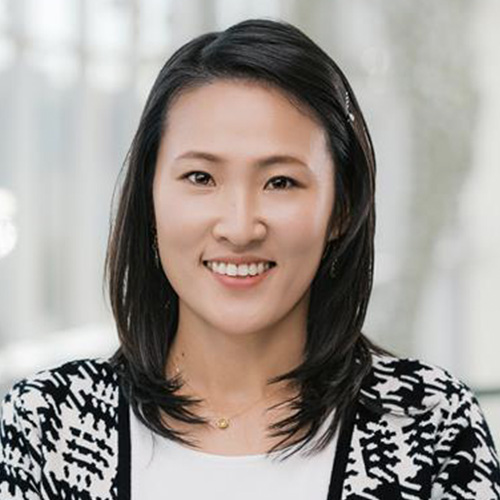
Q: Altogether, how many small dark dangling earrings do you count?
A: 2